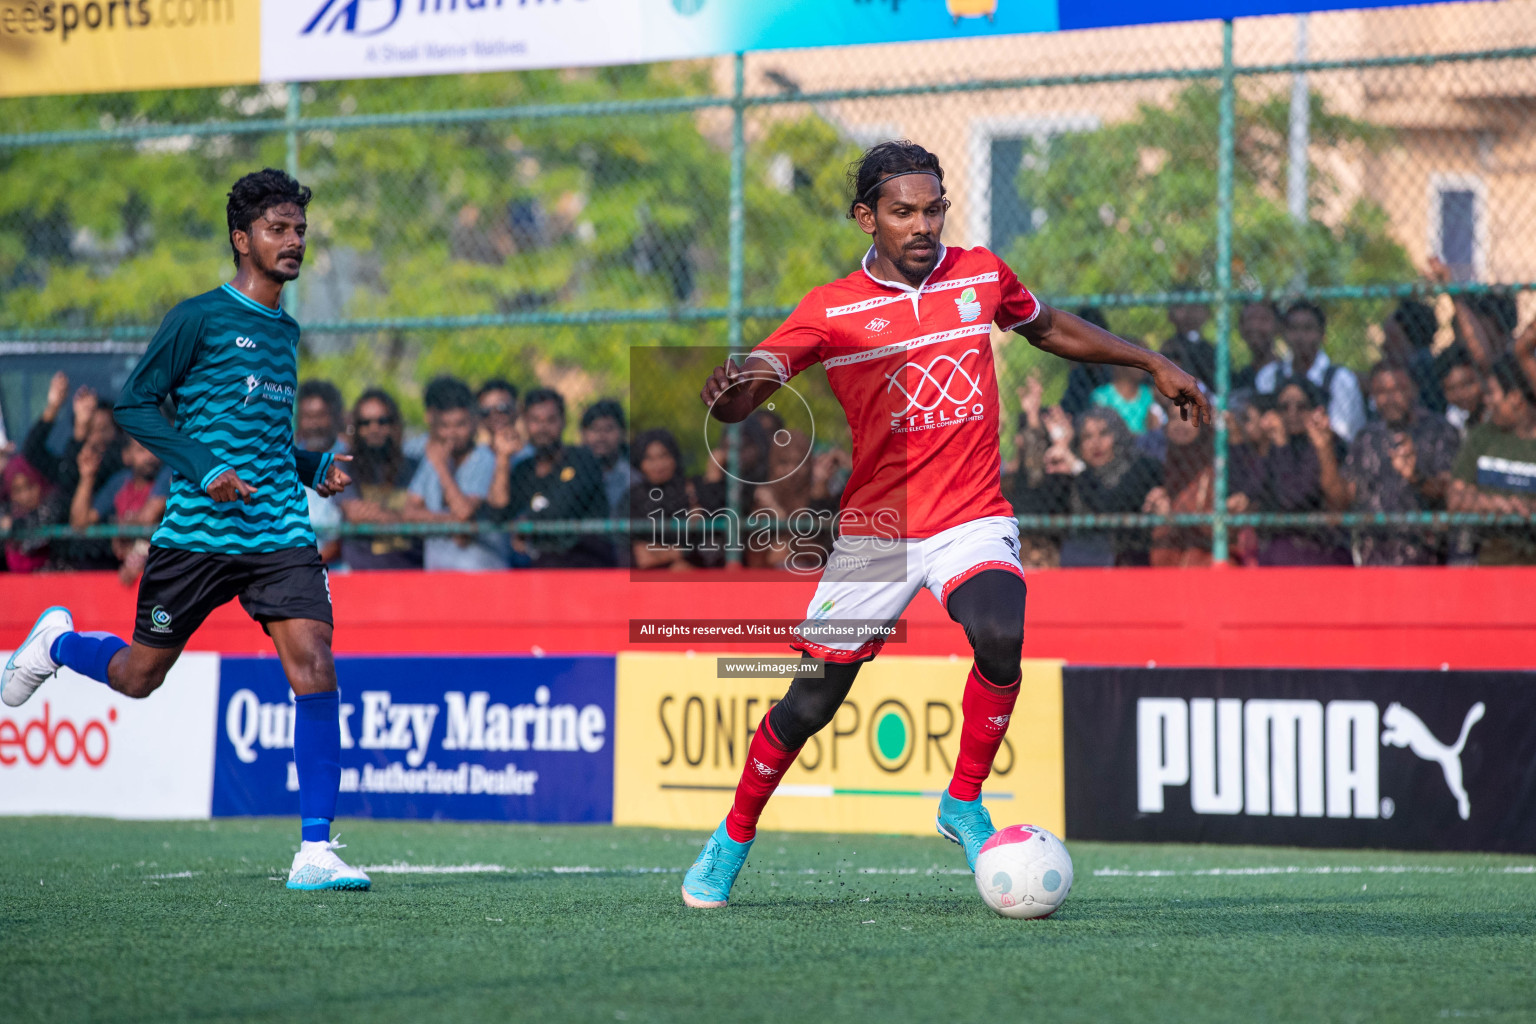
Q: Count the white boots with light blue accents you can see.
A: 2